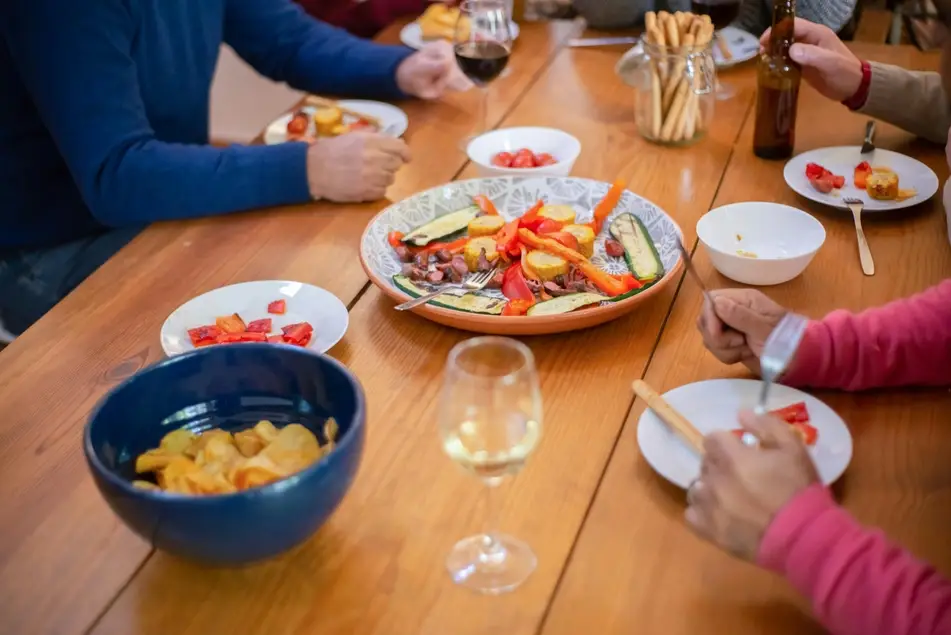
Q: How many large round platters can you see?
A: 1